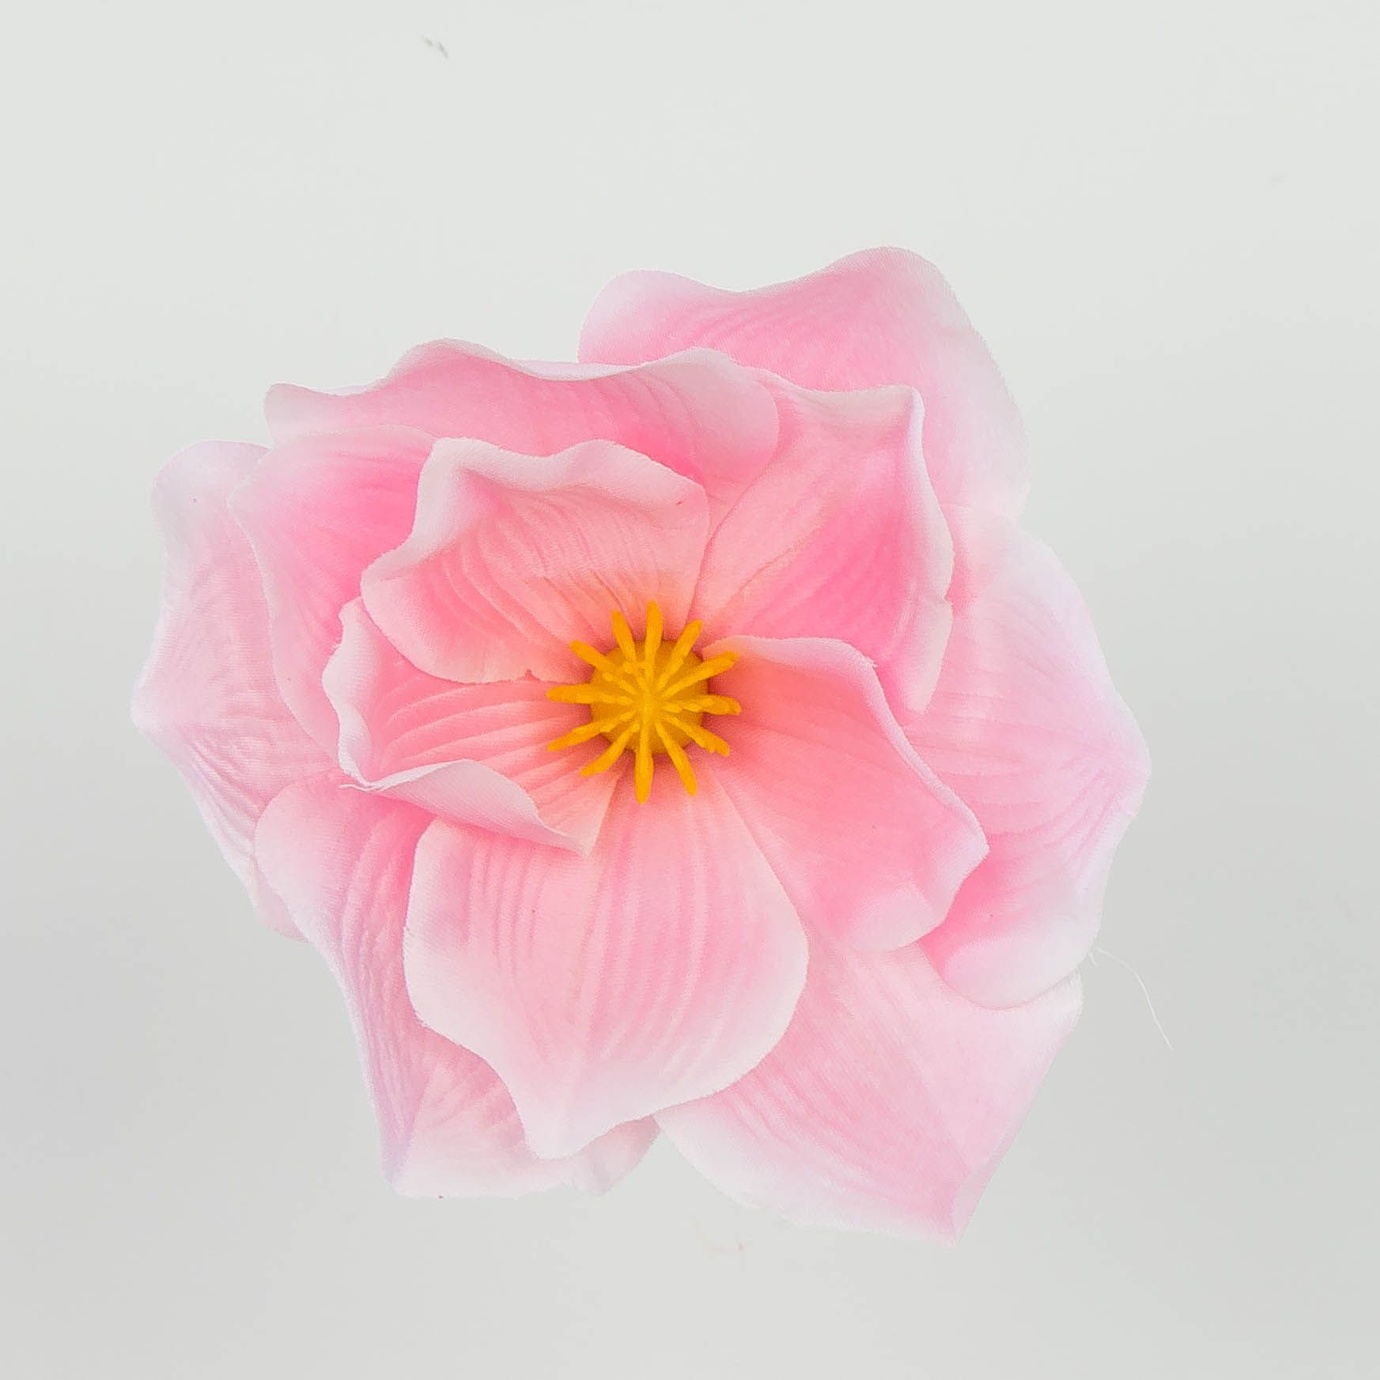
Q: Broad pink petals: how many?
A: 12